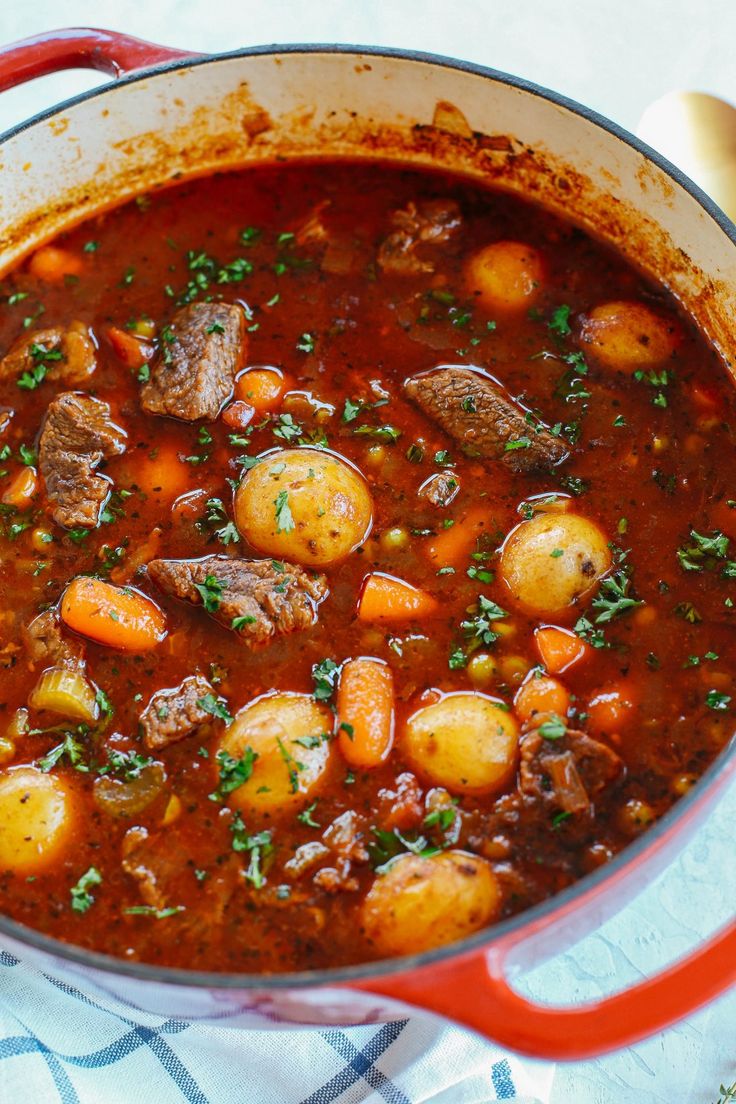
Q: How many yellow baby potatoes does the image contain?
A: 8